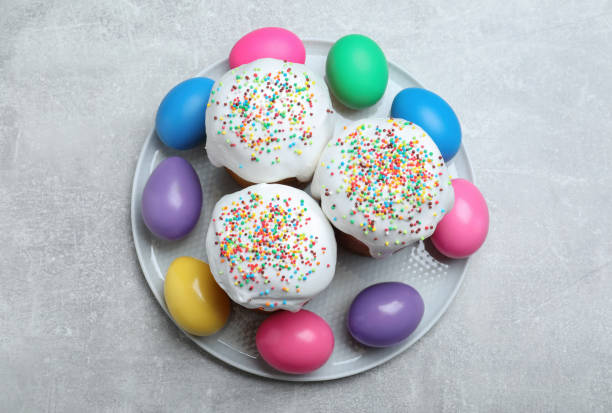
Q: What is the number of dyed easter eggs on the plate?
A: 9